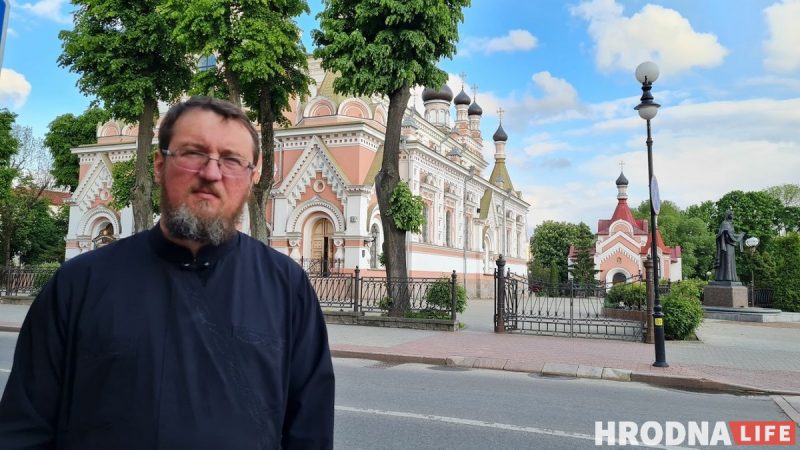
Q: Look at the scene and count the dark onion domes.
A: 5